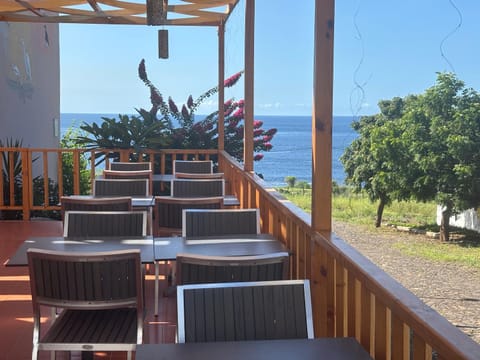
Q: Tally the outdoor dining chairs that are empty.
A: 13